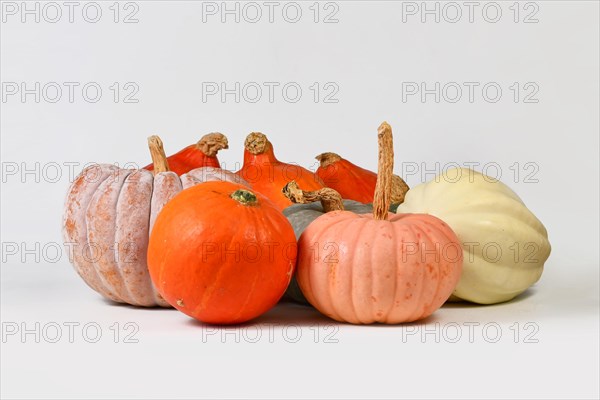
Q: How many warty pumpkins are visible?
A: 0